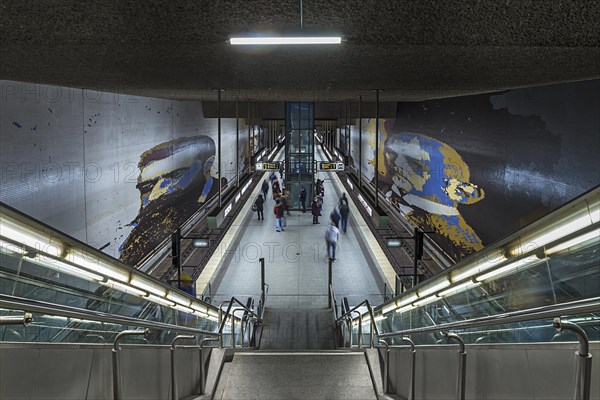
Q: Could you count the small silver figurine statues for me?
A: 0